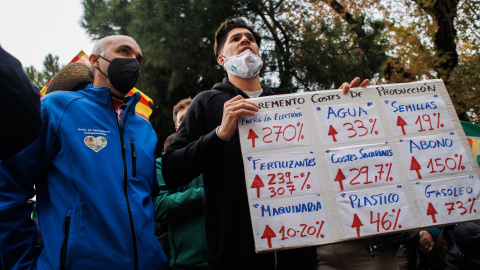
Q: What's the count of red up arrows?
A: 9